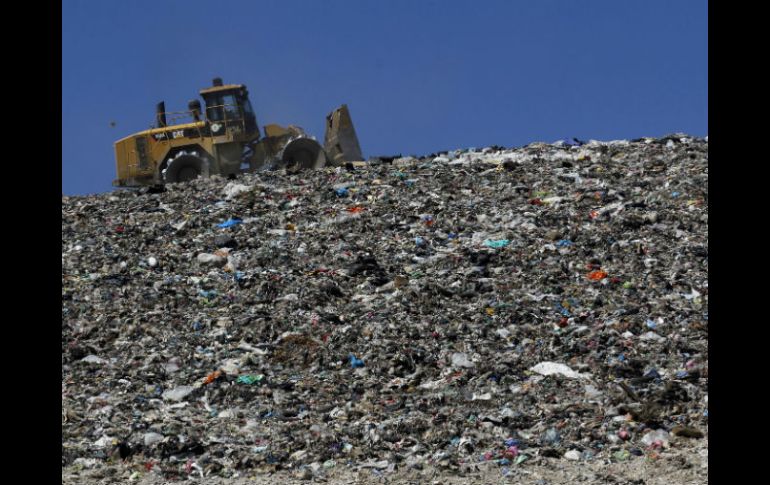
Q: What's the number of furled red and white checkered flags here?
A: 0